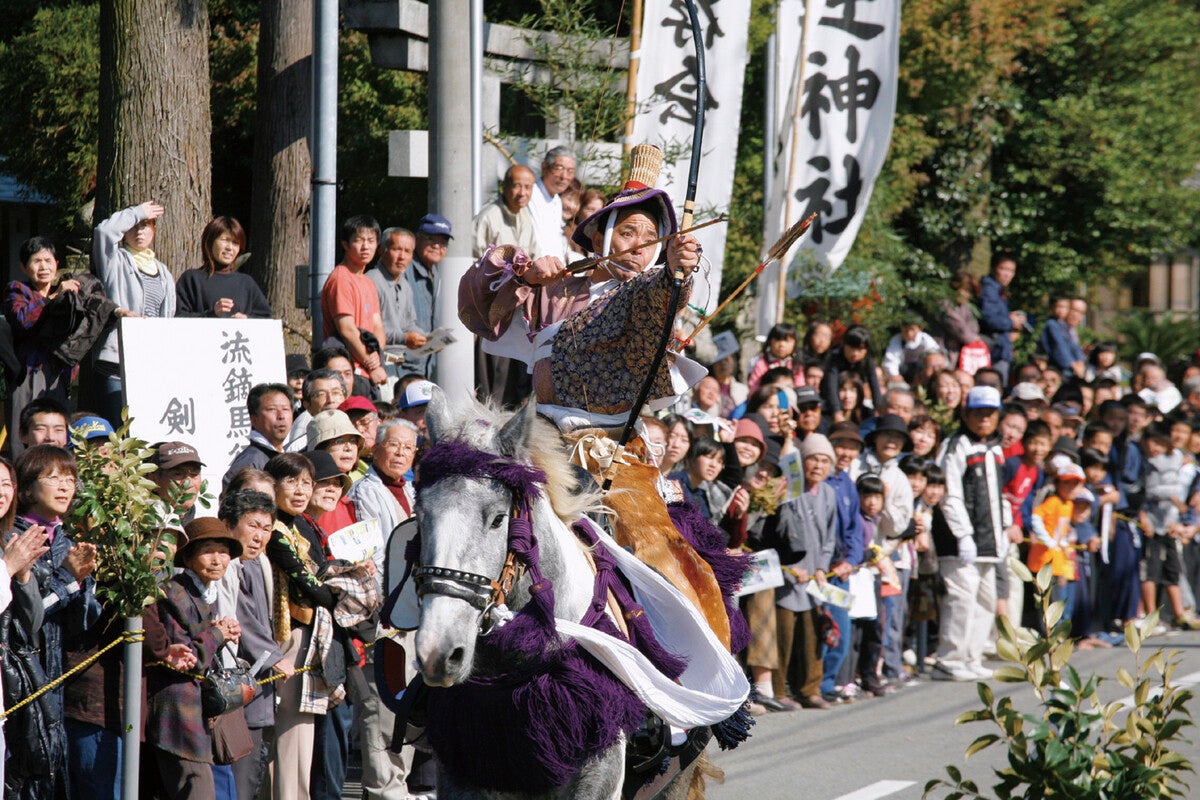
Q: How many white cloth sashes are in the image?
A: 1